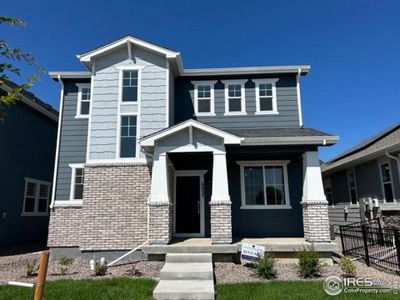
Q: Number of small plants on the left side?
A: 4